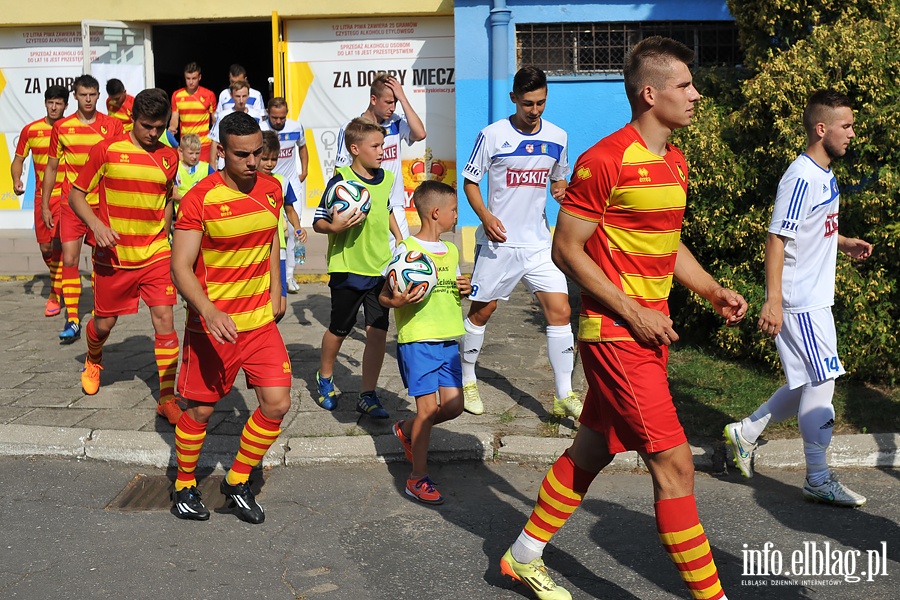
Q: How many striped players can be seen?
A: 7